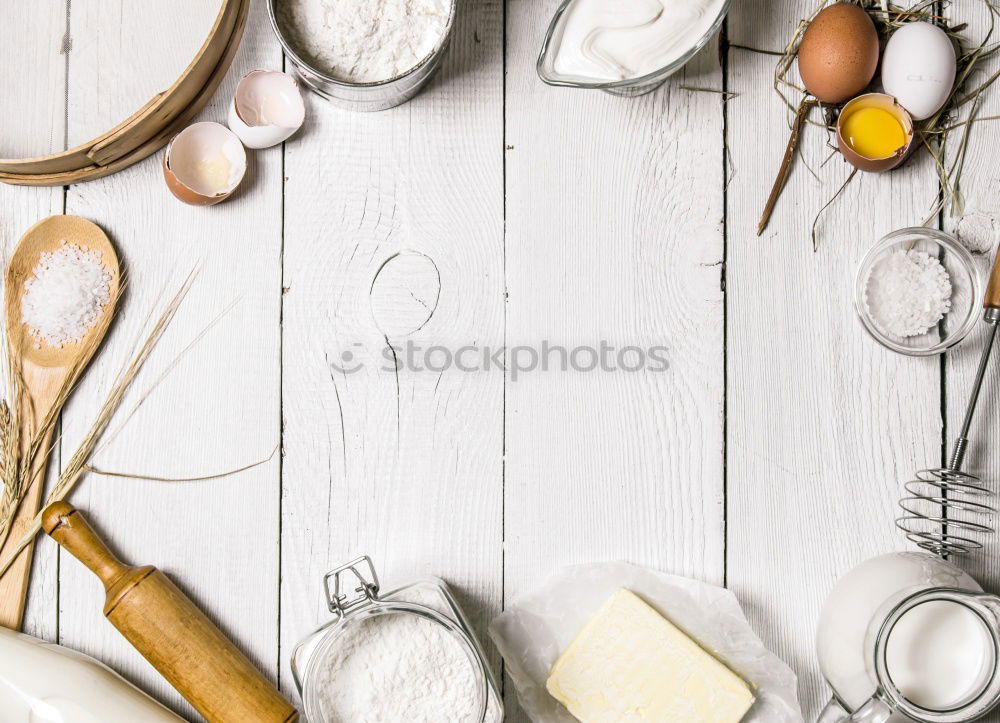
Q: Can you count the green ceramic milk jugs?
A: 0